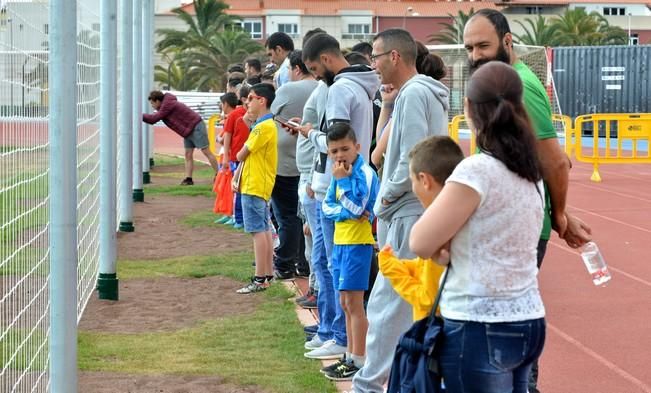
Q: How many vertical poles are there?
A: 6